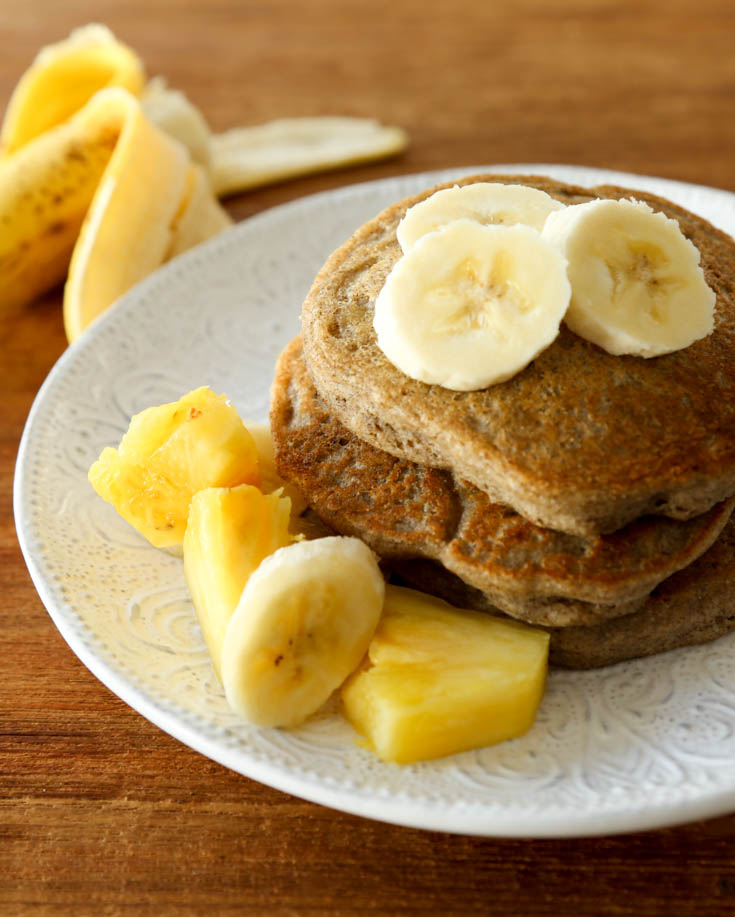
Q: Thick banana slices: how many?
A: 4